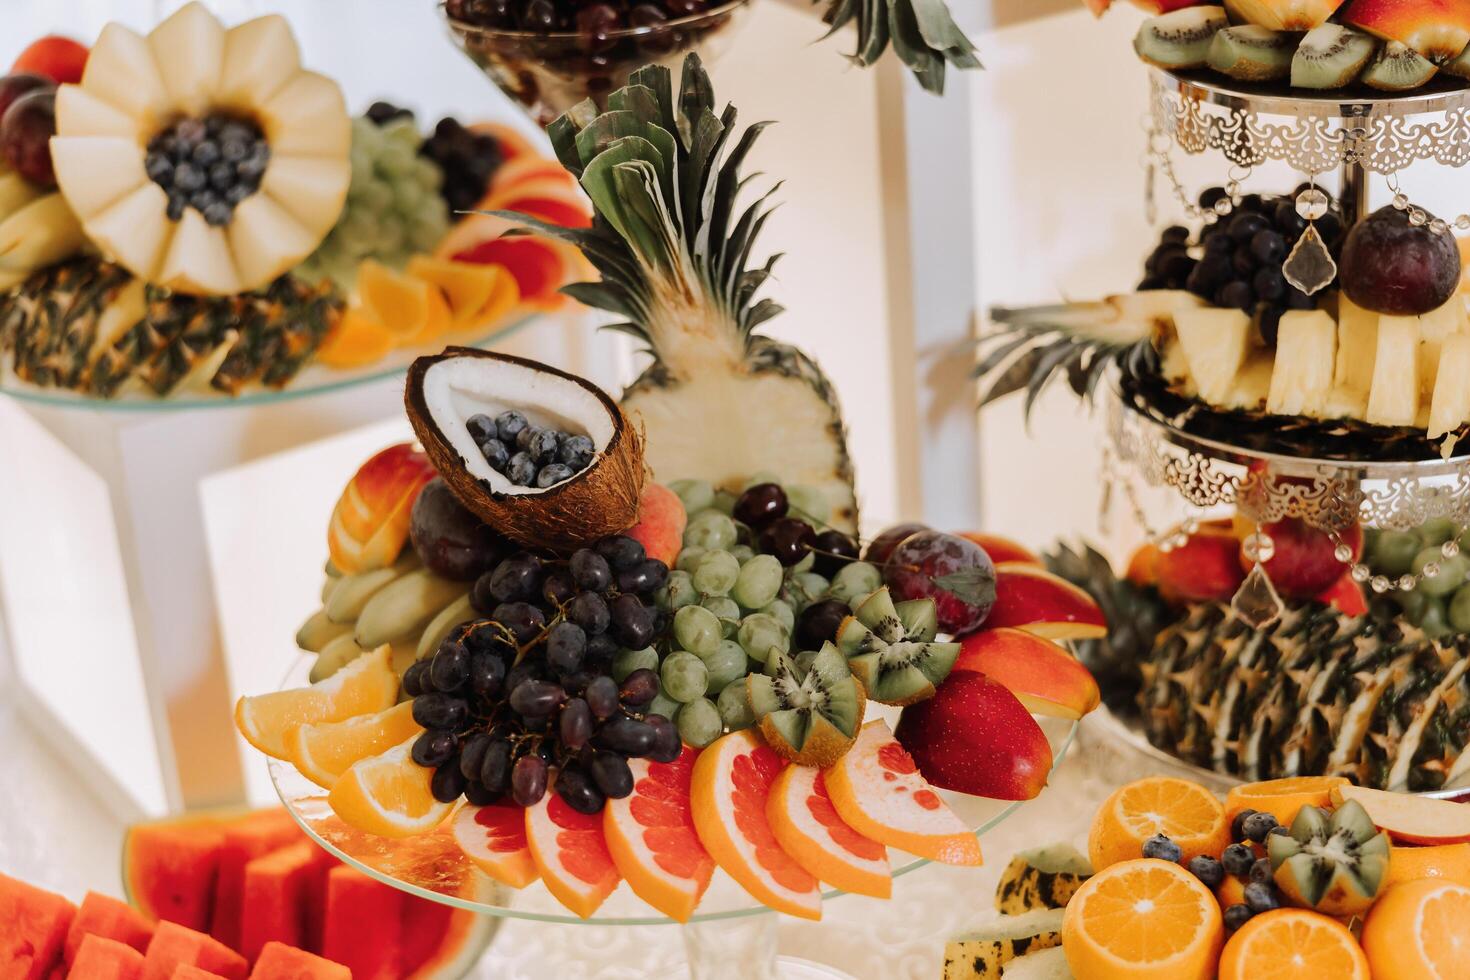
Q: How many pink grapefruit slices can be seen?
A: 6